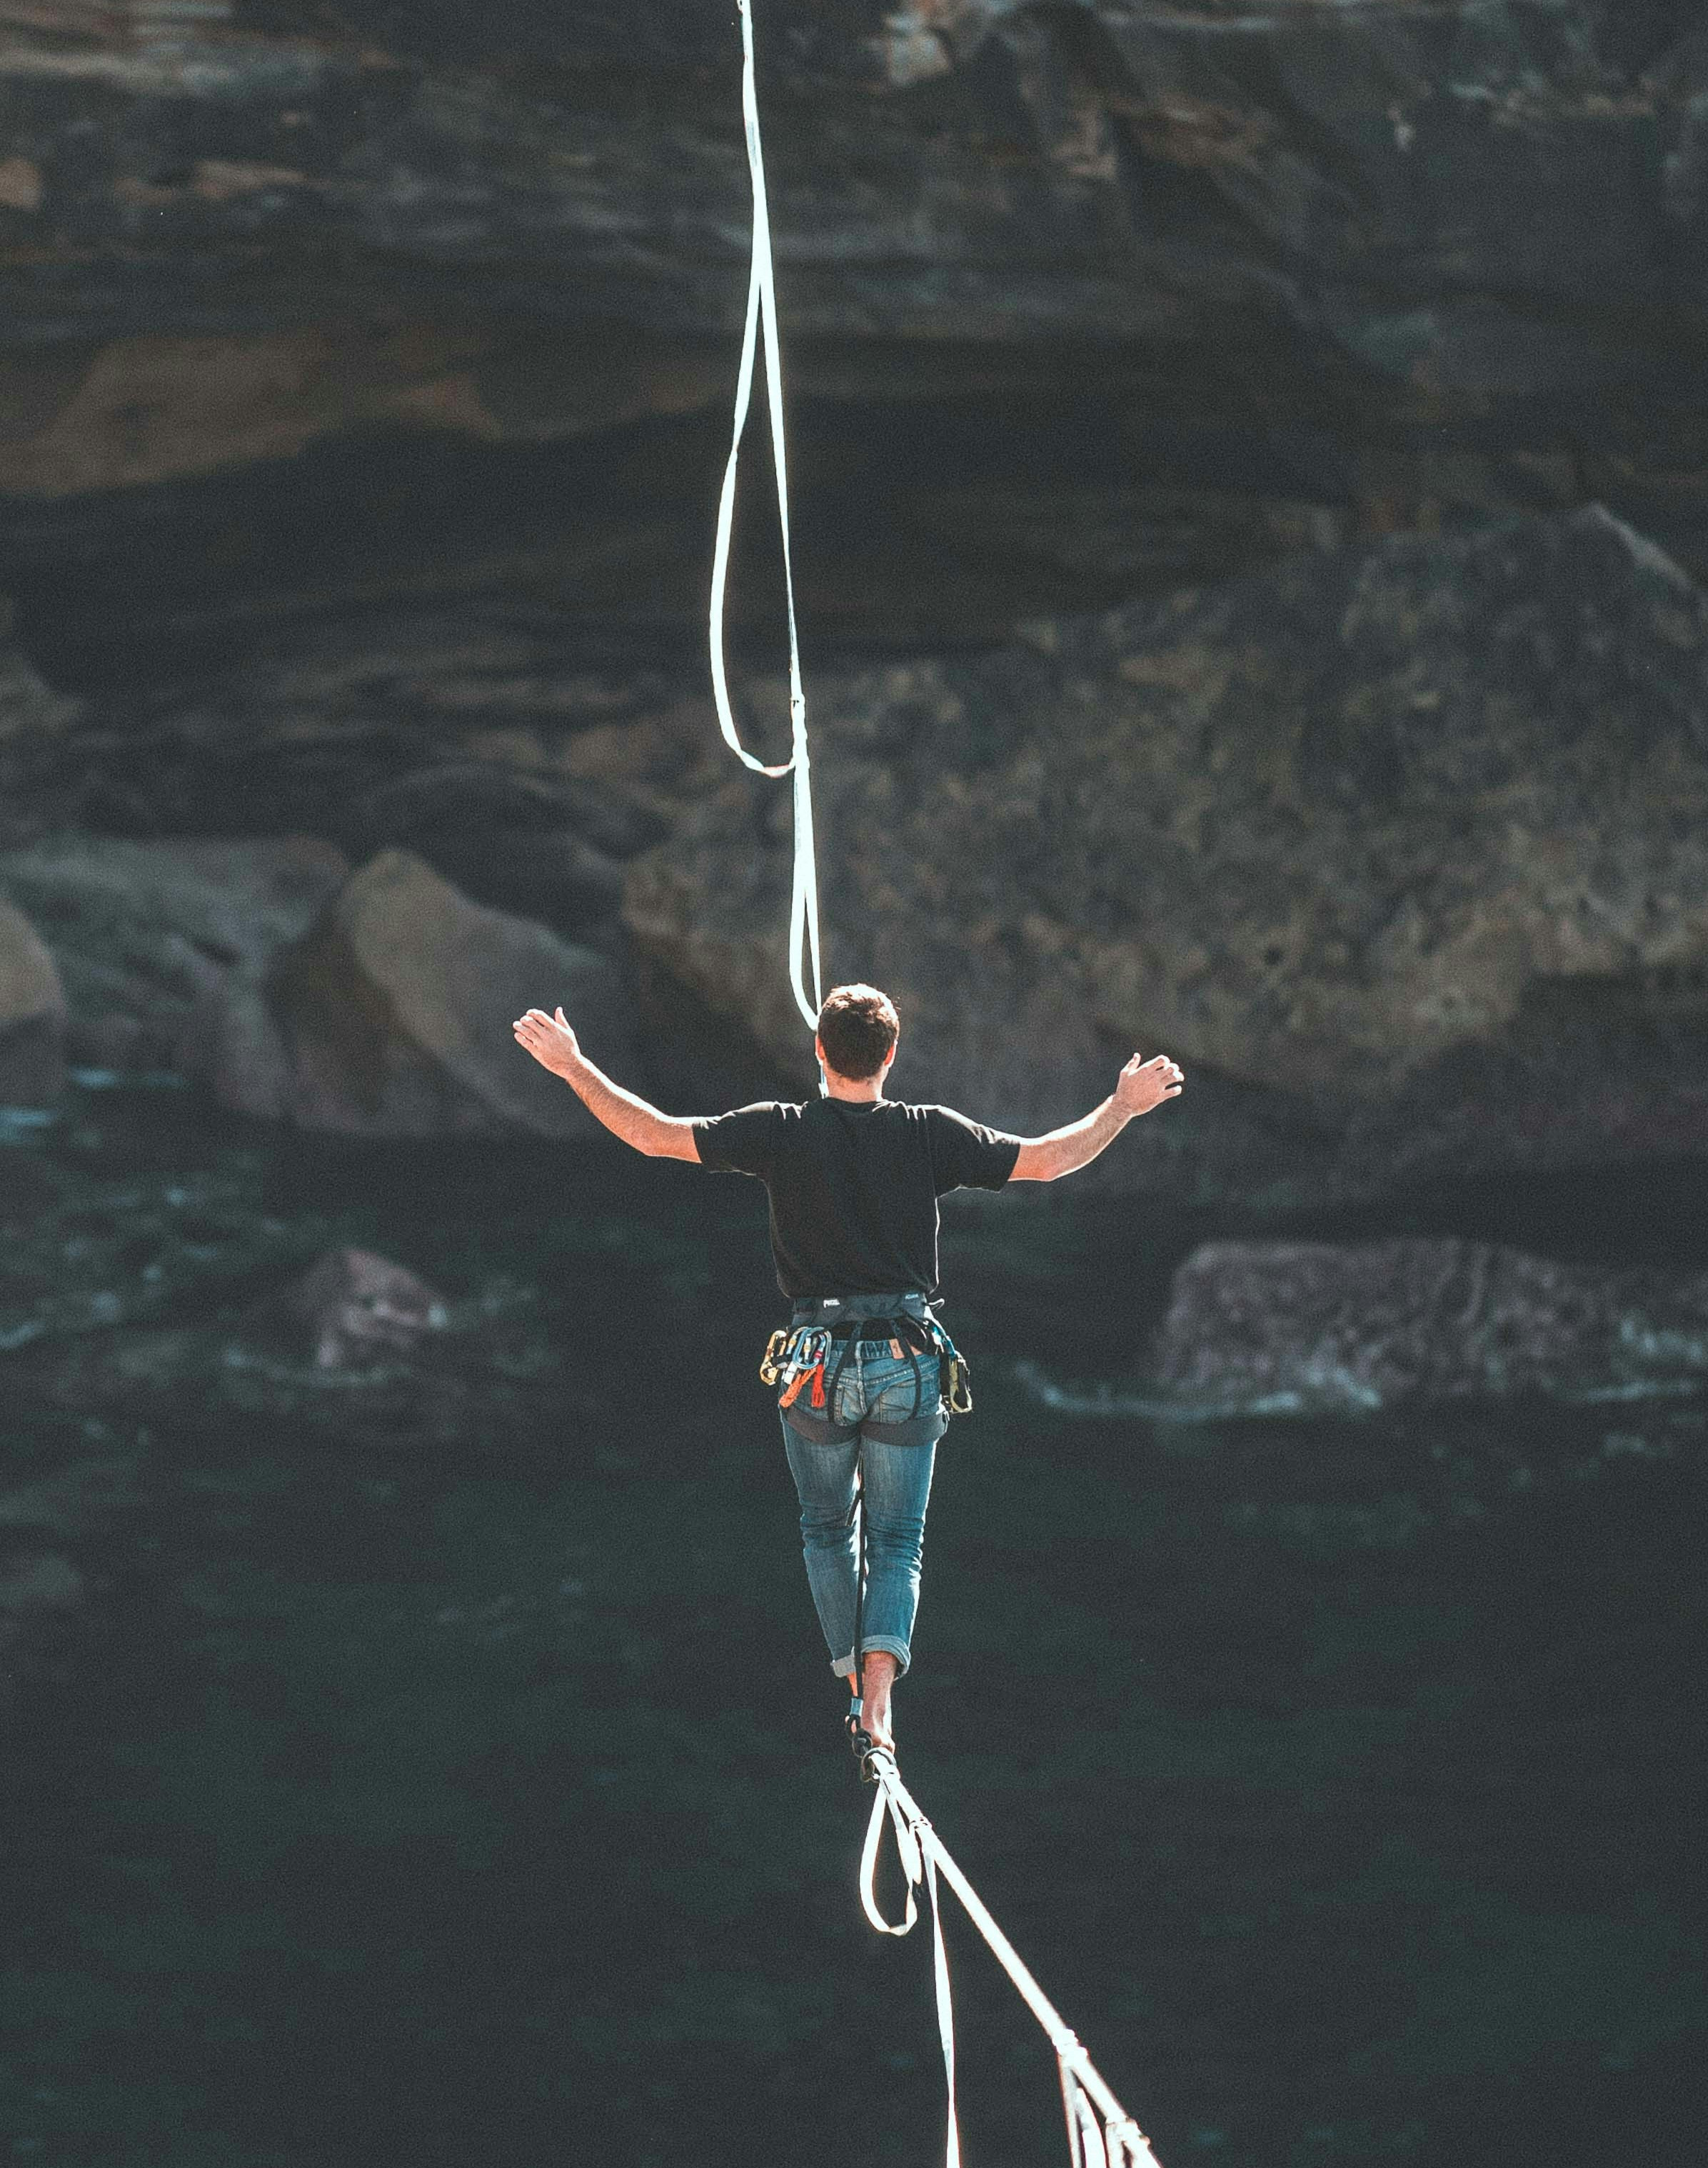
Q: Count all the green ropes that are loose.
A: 0